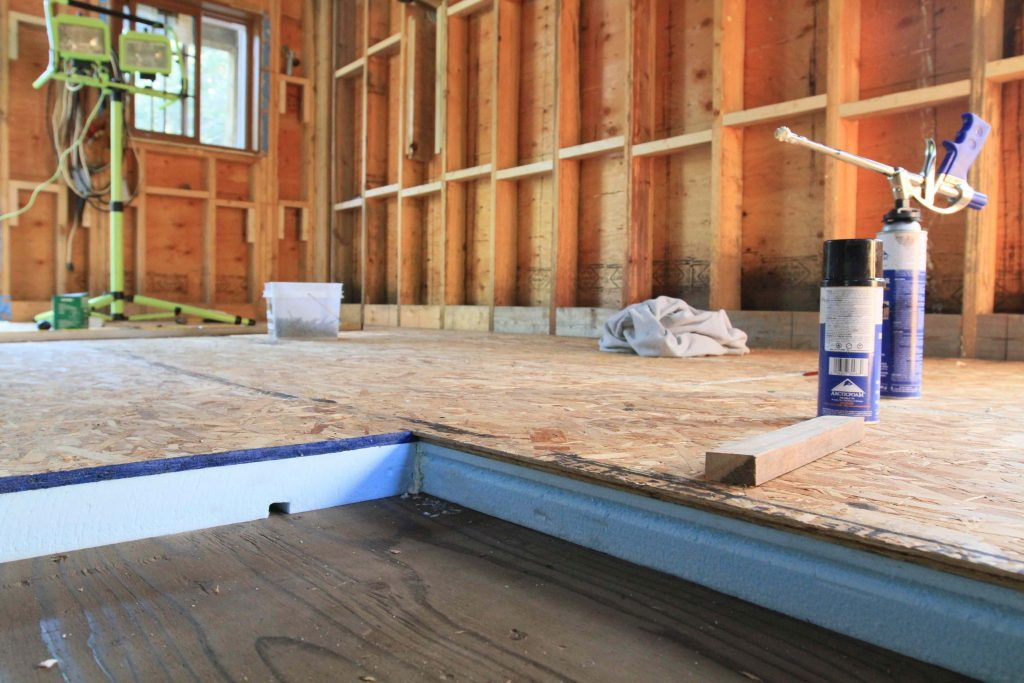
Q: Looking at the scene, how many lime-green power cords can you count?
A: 1